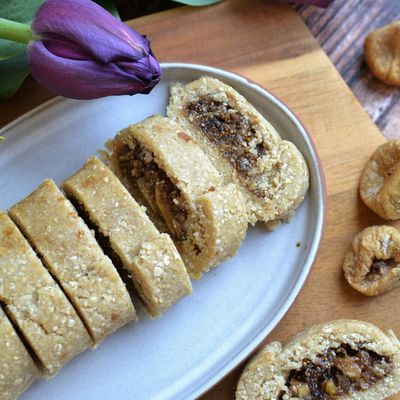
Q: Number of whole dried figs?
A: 3